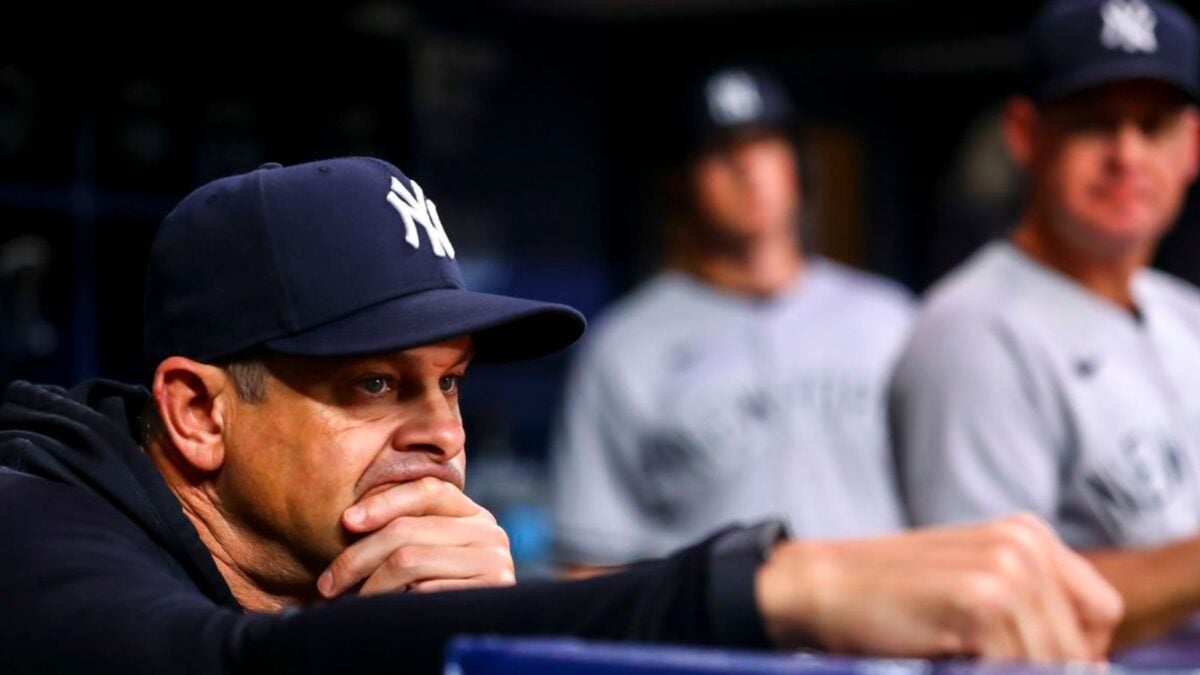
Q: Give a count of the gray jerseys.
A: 2